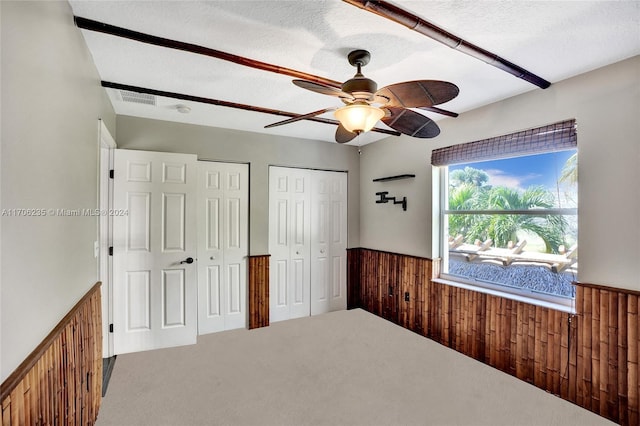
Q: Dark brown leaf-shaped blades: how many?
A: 5